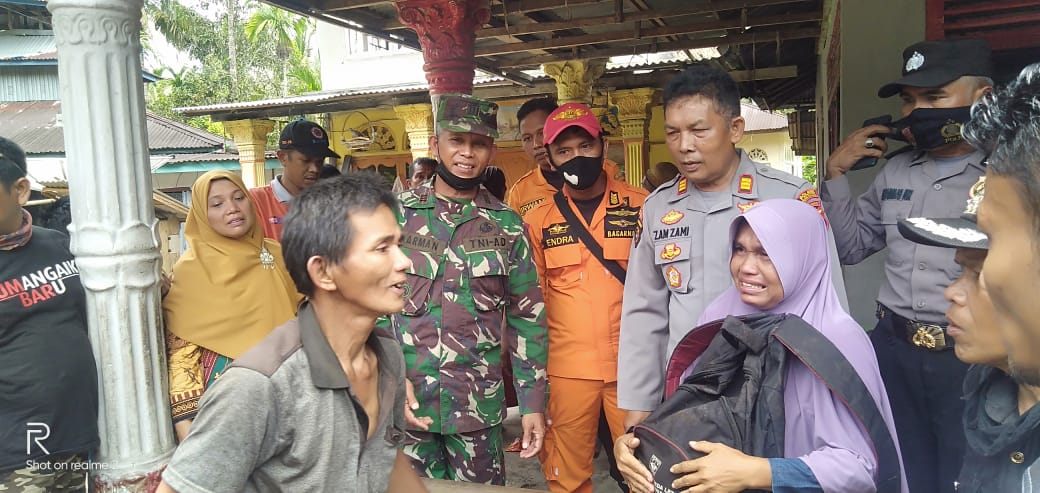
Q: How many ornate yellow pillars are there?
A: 4